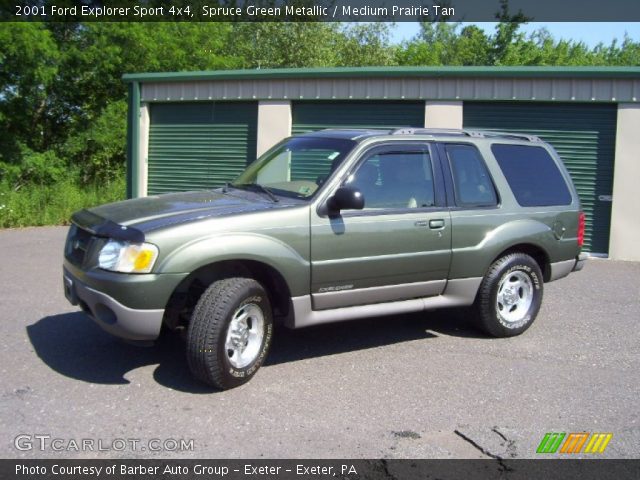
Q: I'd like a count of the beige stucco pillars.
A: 4